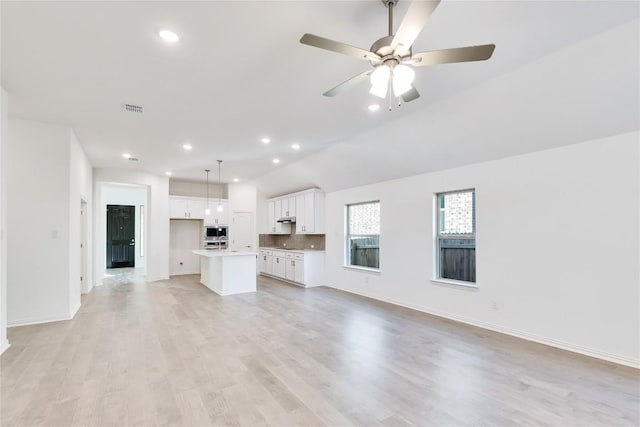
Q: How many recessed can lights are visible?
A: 9